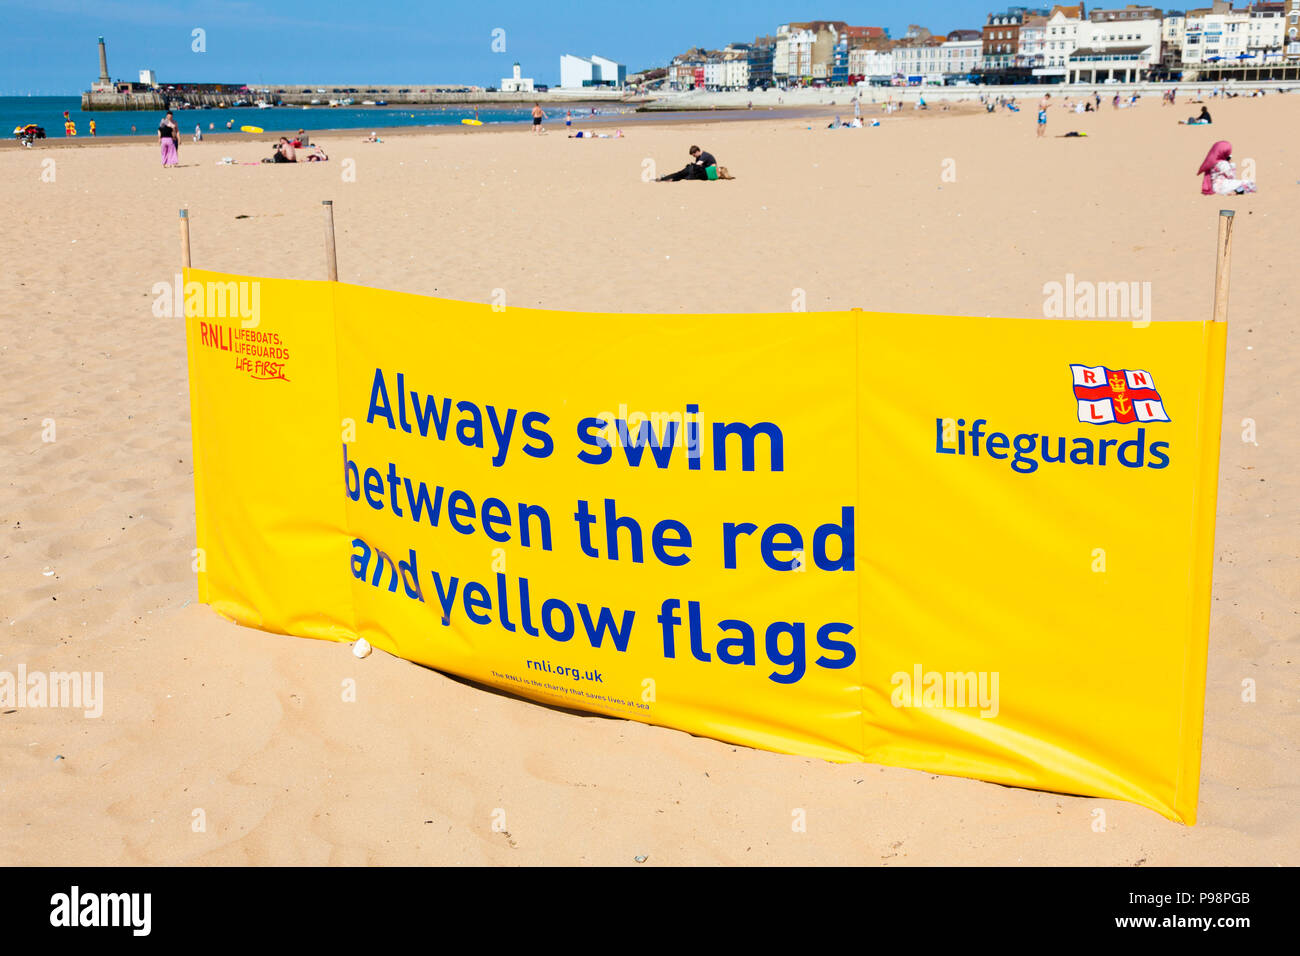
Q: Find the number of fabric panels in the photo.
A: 3